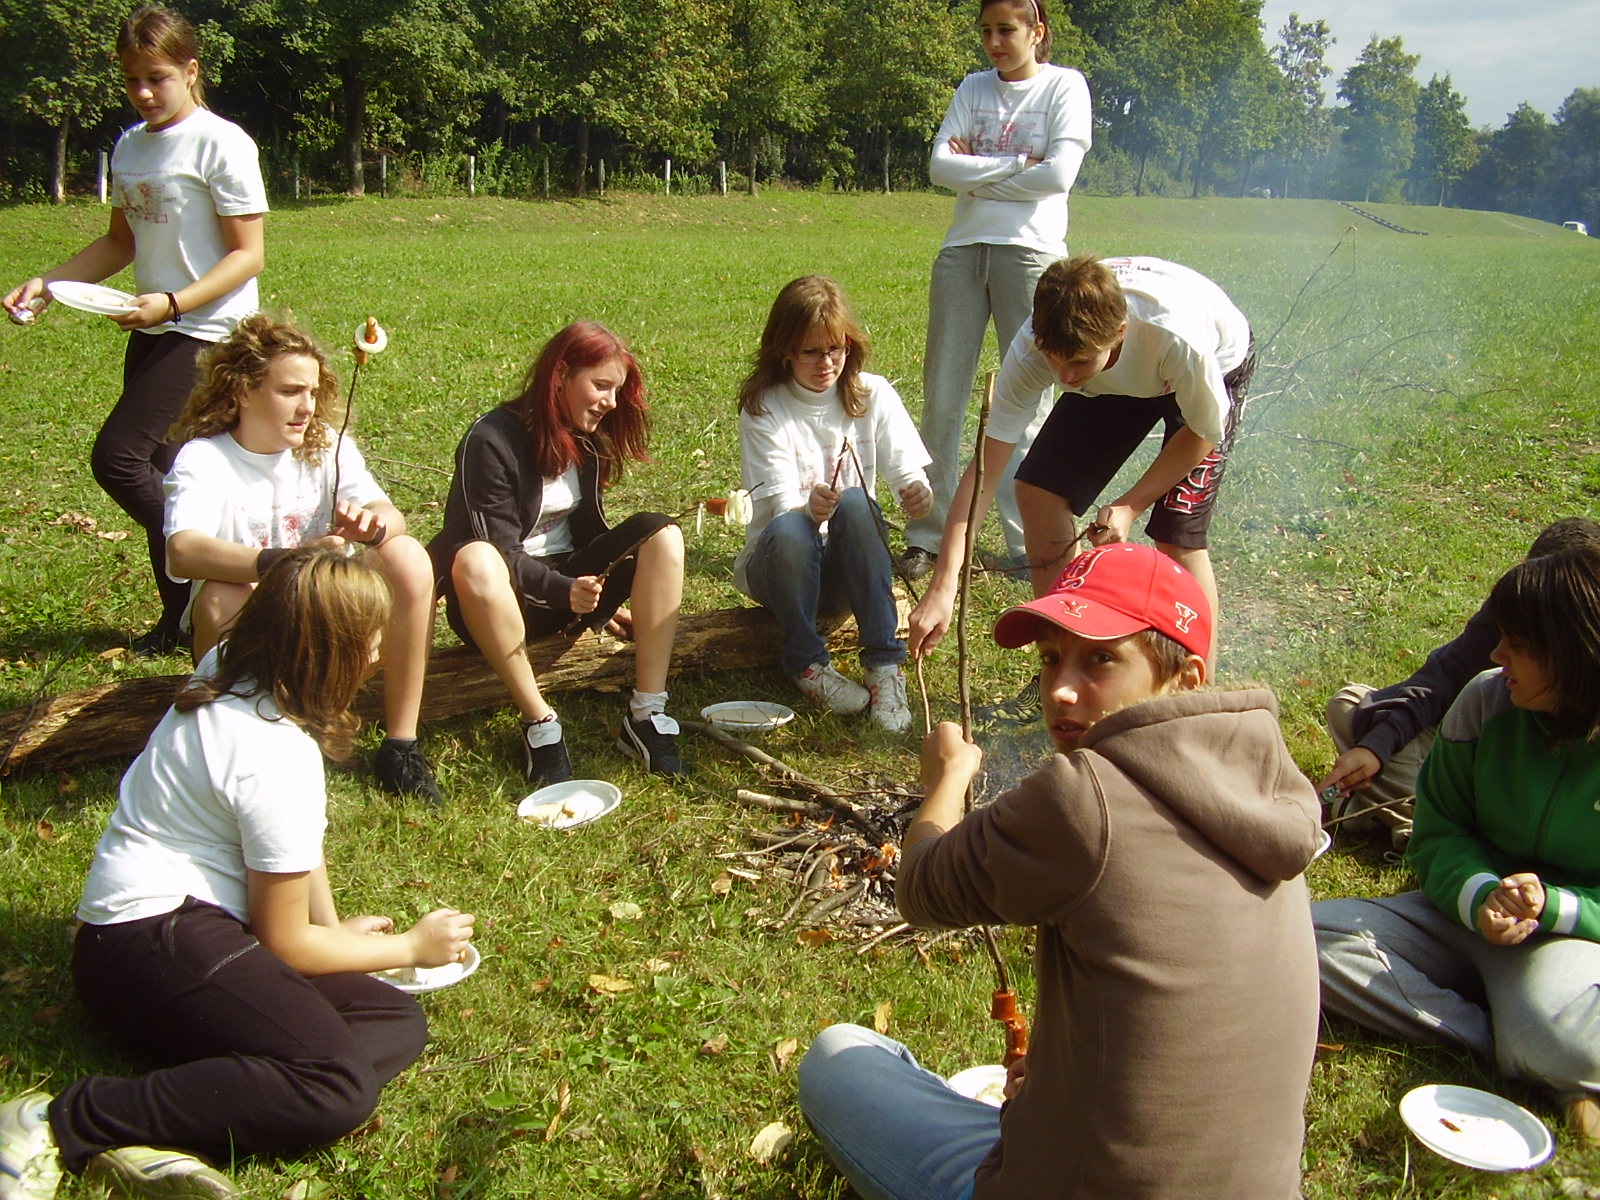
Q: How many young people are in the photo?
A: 10